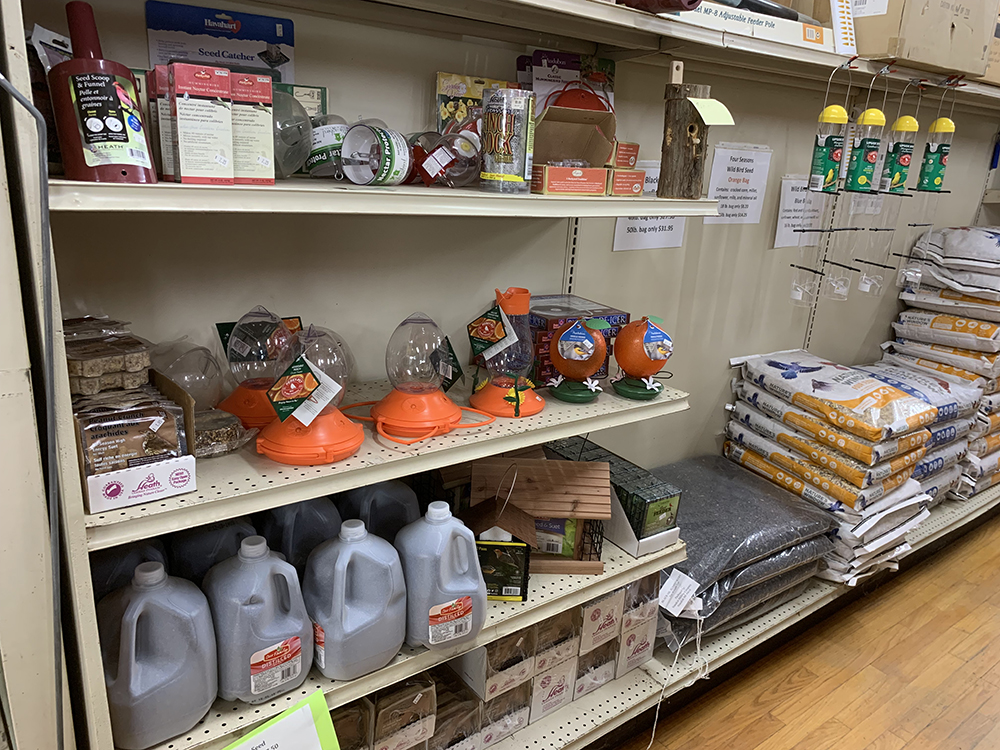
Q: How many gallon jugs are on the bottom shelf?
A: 8